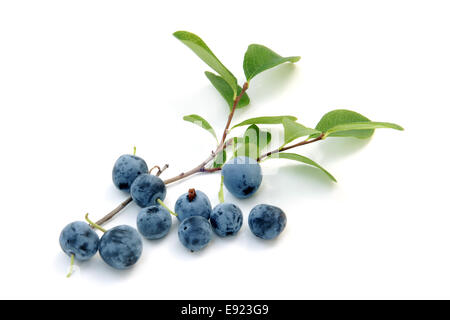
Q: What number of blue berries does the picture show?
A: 10